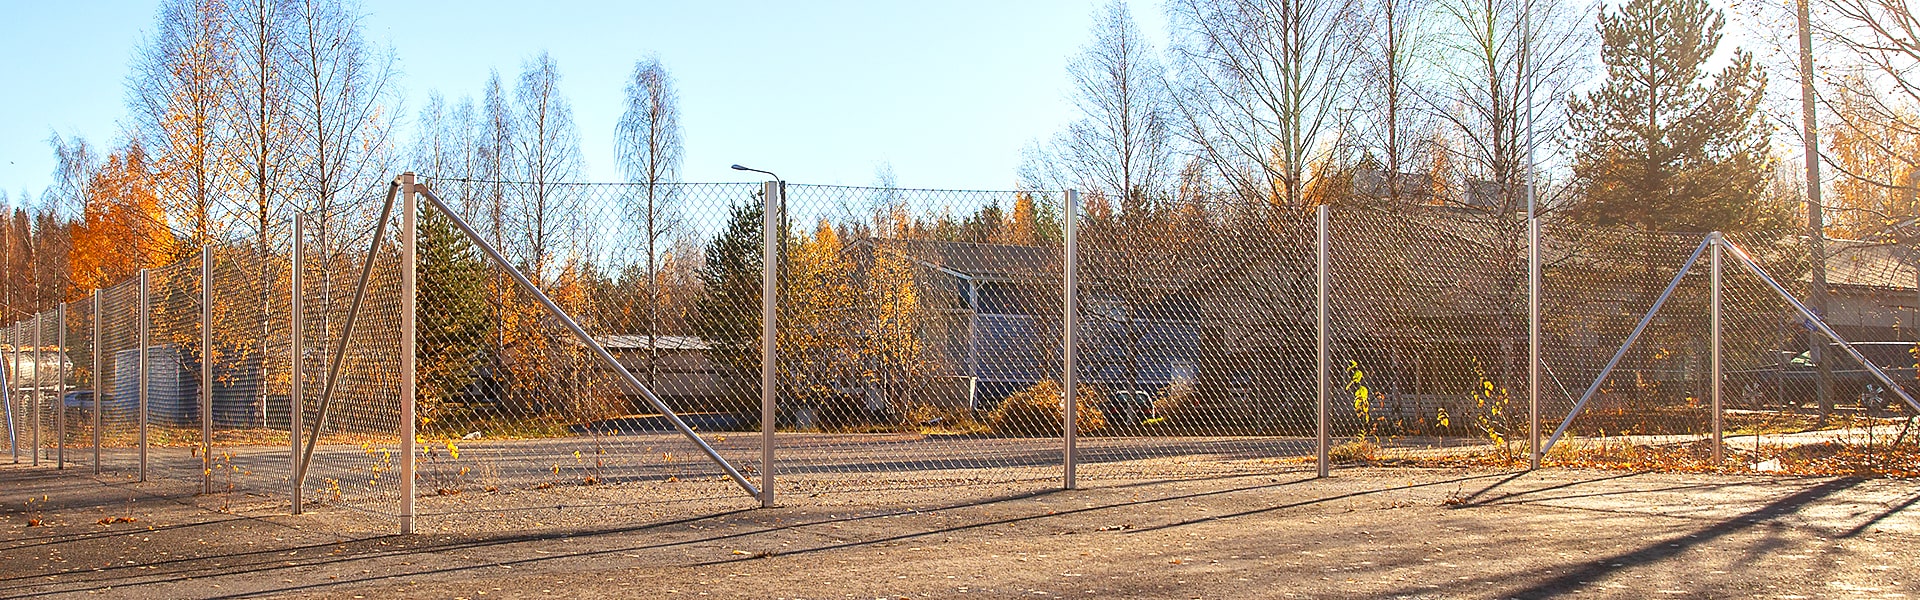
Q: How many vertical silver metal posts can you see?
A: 13